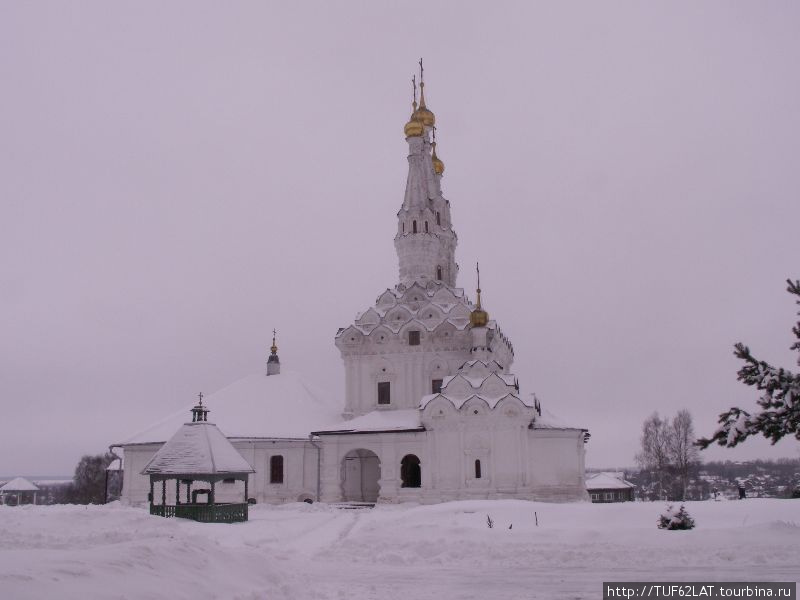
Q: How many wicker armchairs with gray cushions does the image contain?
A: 0